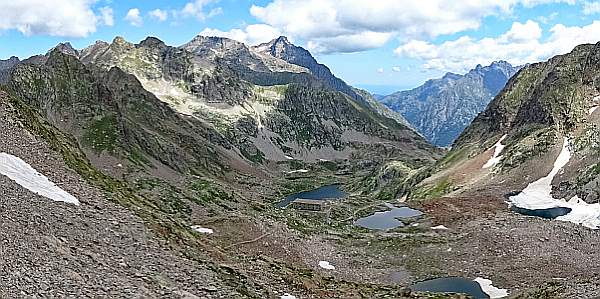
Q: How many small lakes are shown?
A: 4